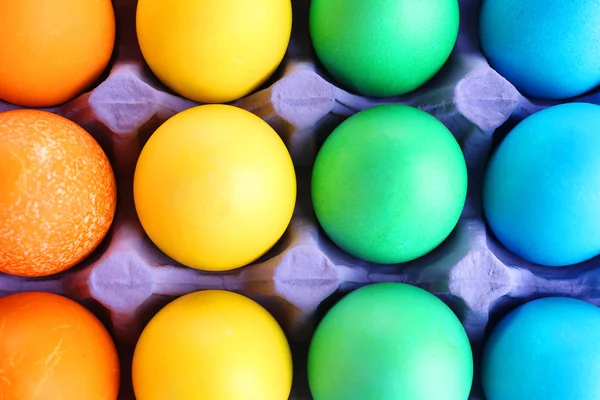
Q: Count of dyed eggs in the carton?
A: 12